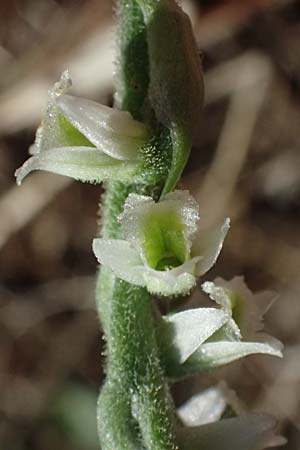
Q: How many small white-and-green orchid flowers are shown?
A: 4